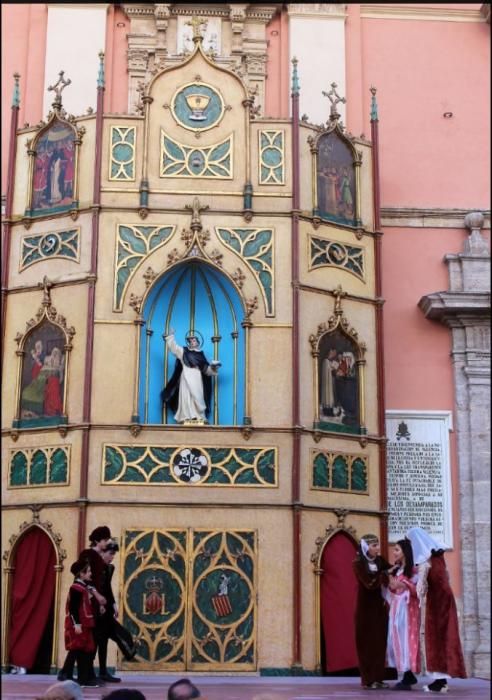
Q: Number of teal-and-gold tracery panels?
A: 12